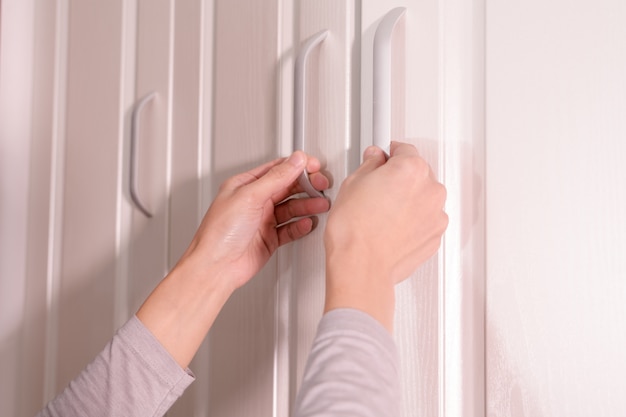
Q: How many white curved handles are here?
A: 3